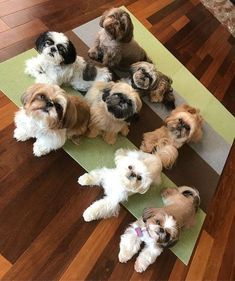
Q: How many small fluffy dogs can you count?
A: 8